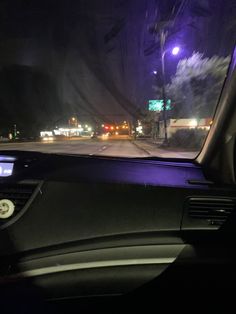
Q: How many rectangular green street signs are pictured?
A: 1